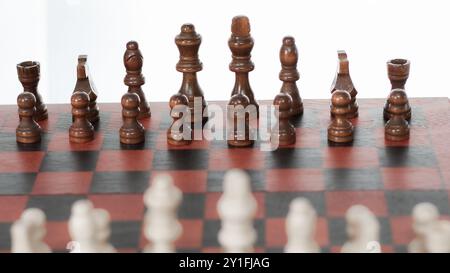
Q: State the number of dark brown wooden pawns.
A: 8